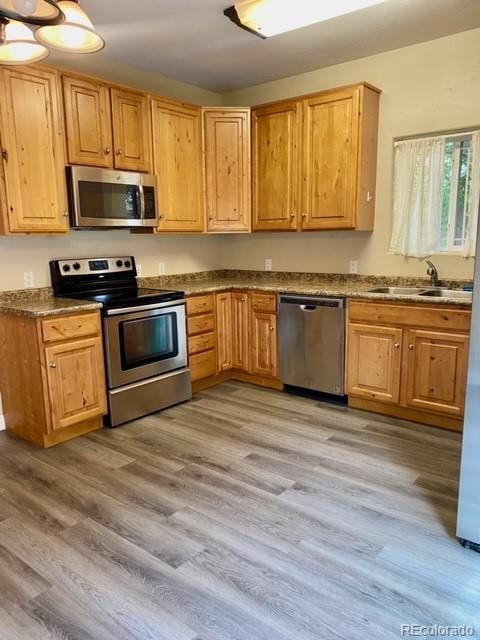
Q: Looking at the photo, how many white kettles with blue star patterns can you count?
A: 0